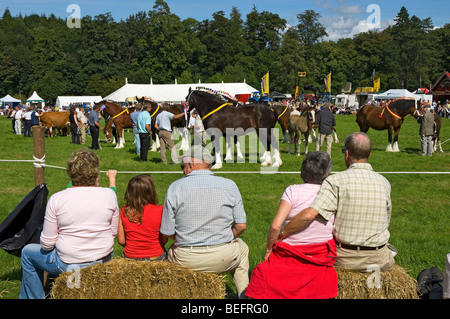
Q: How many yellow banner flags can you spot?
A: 3